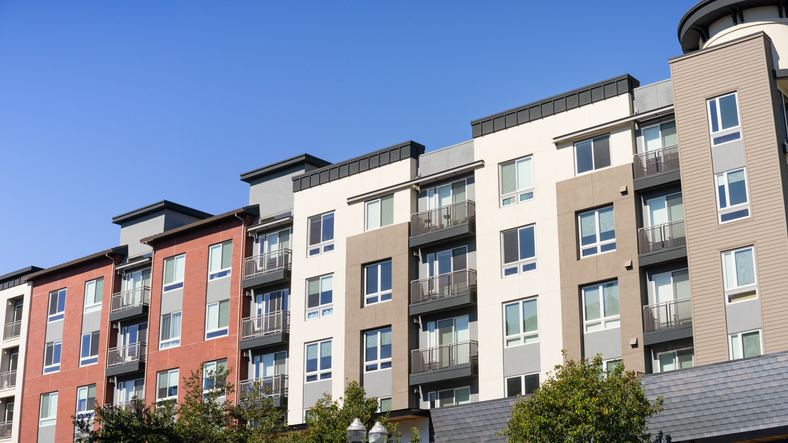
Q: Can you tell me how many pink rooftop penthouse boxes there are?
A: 0